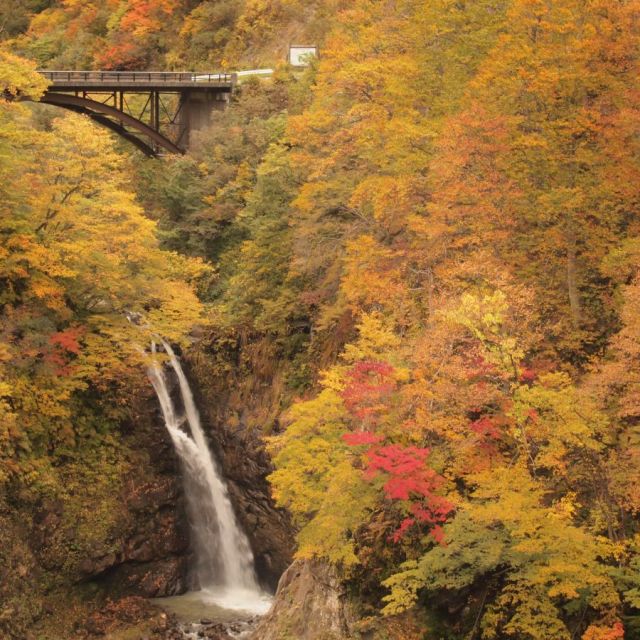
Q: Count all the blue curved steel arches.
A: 0